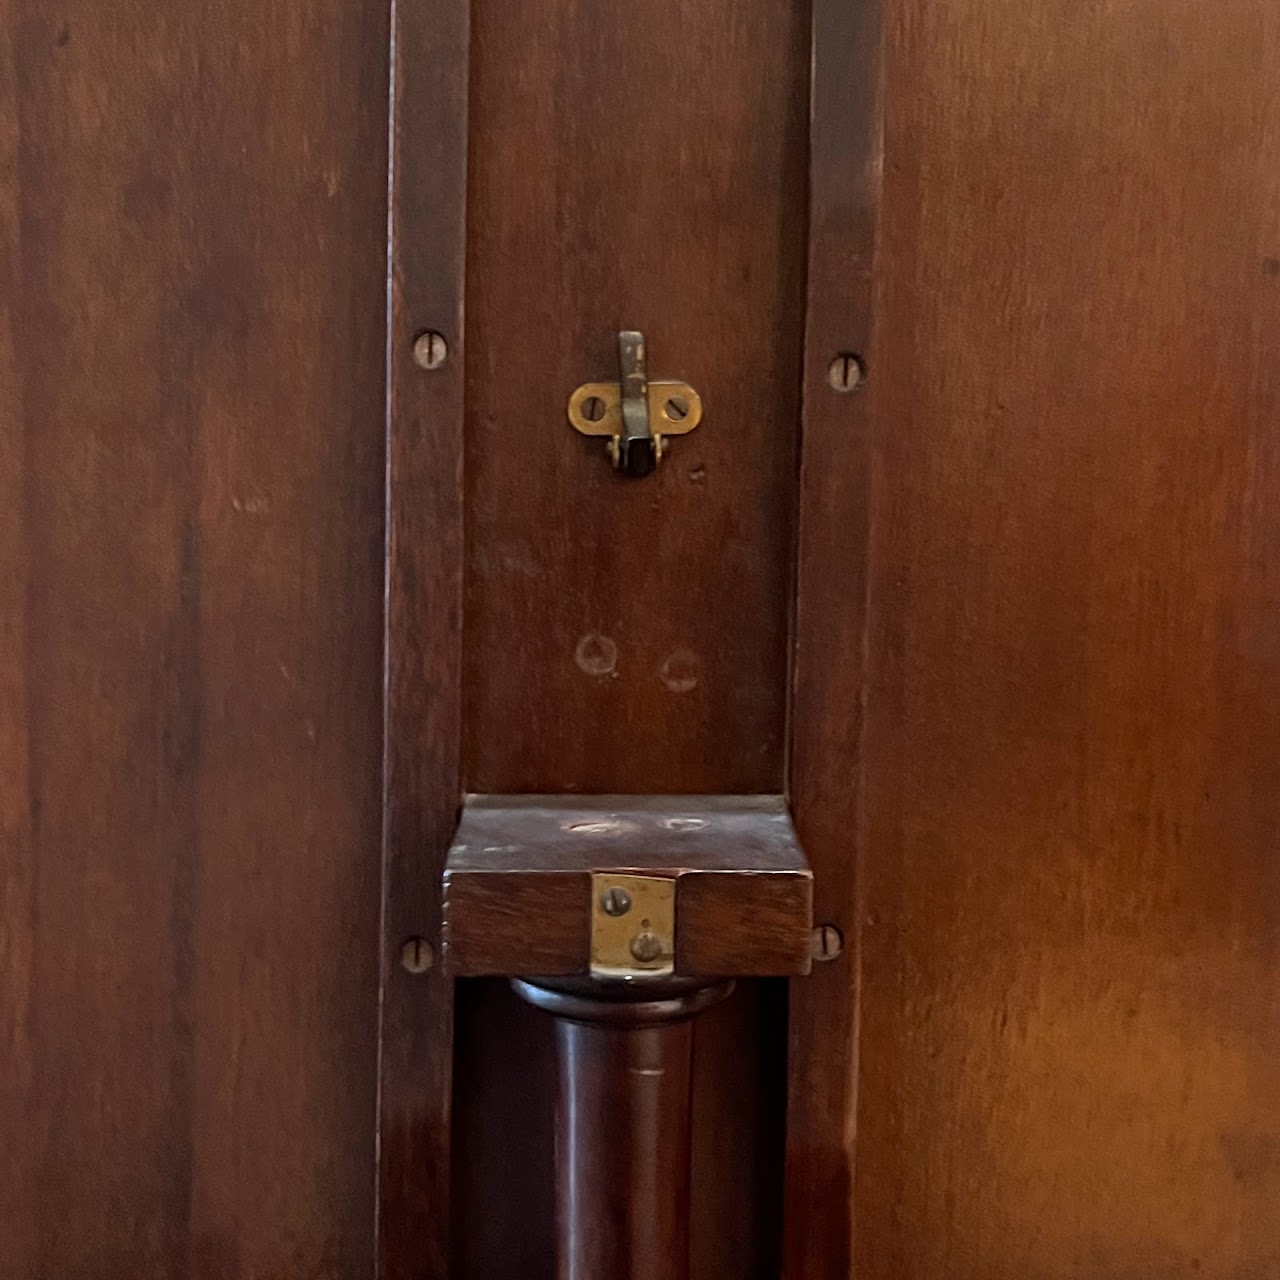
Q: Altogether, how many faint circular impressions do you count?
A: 2